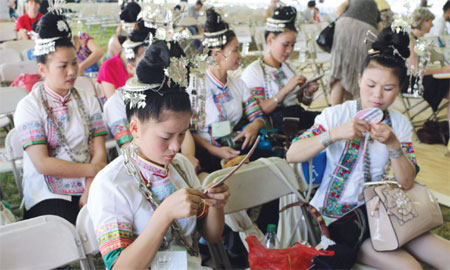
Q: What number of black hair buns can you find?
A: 7